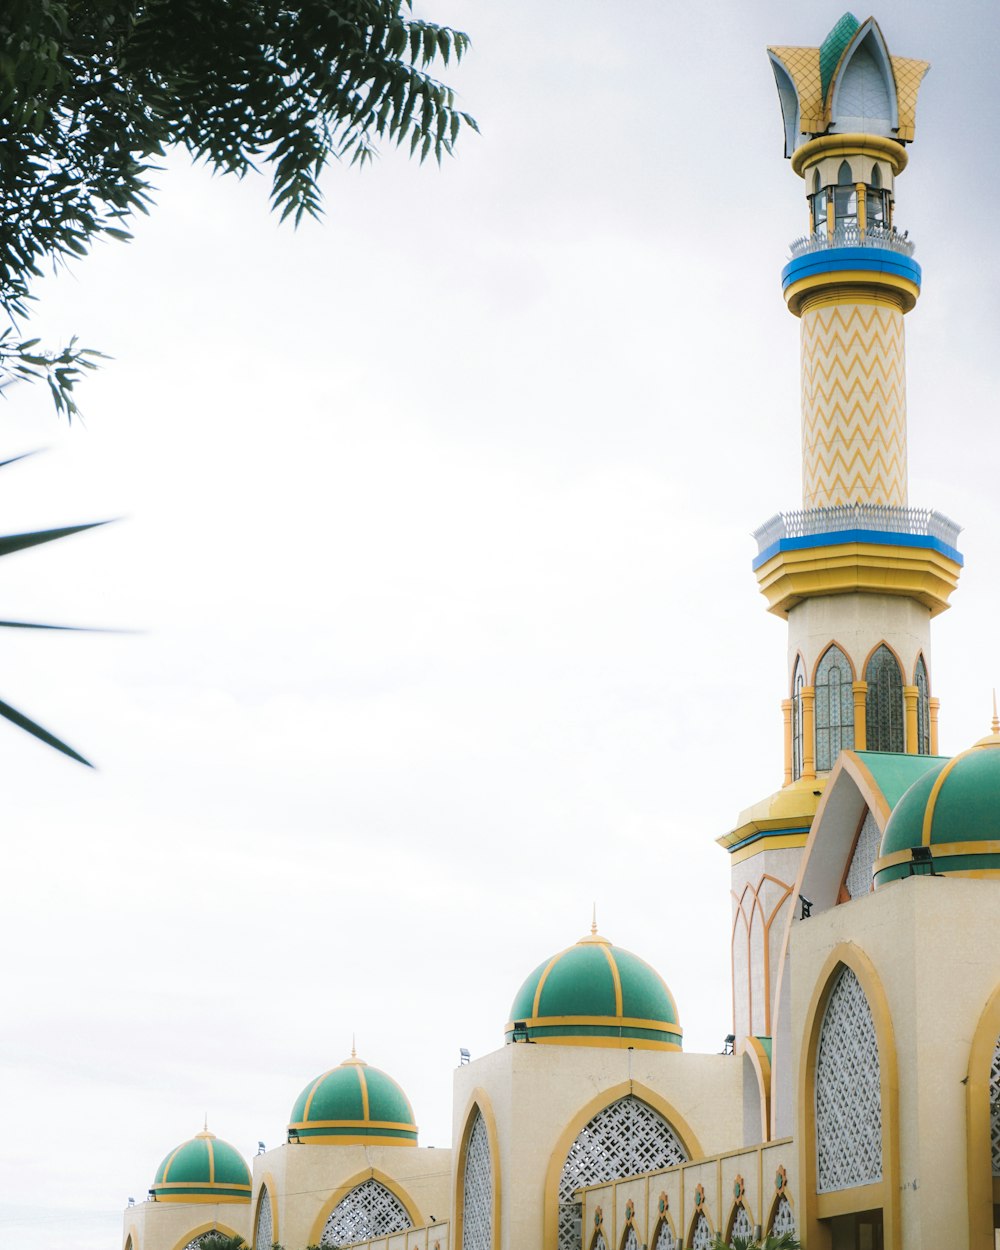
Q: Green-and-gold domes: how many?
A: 4